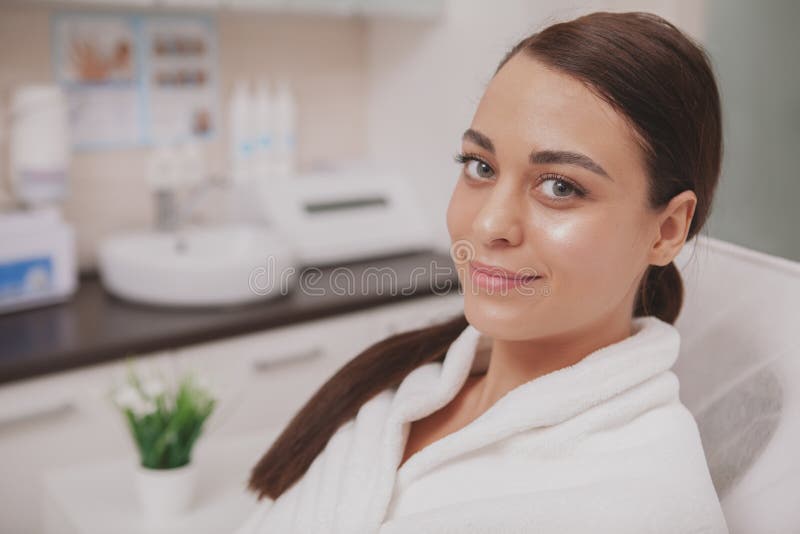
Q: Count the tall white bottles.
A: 3